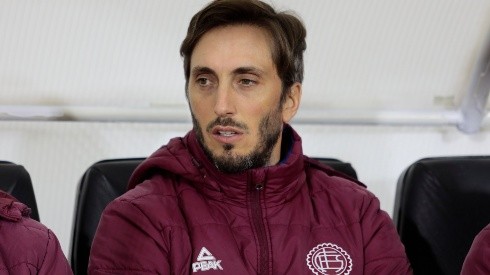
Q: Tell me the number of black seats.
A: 3